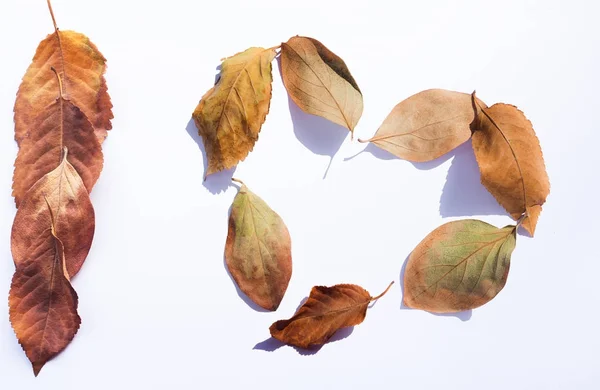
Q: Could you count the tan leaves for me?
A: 2